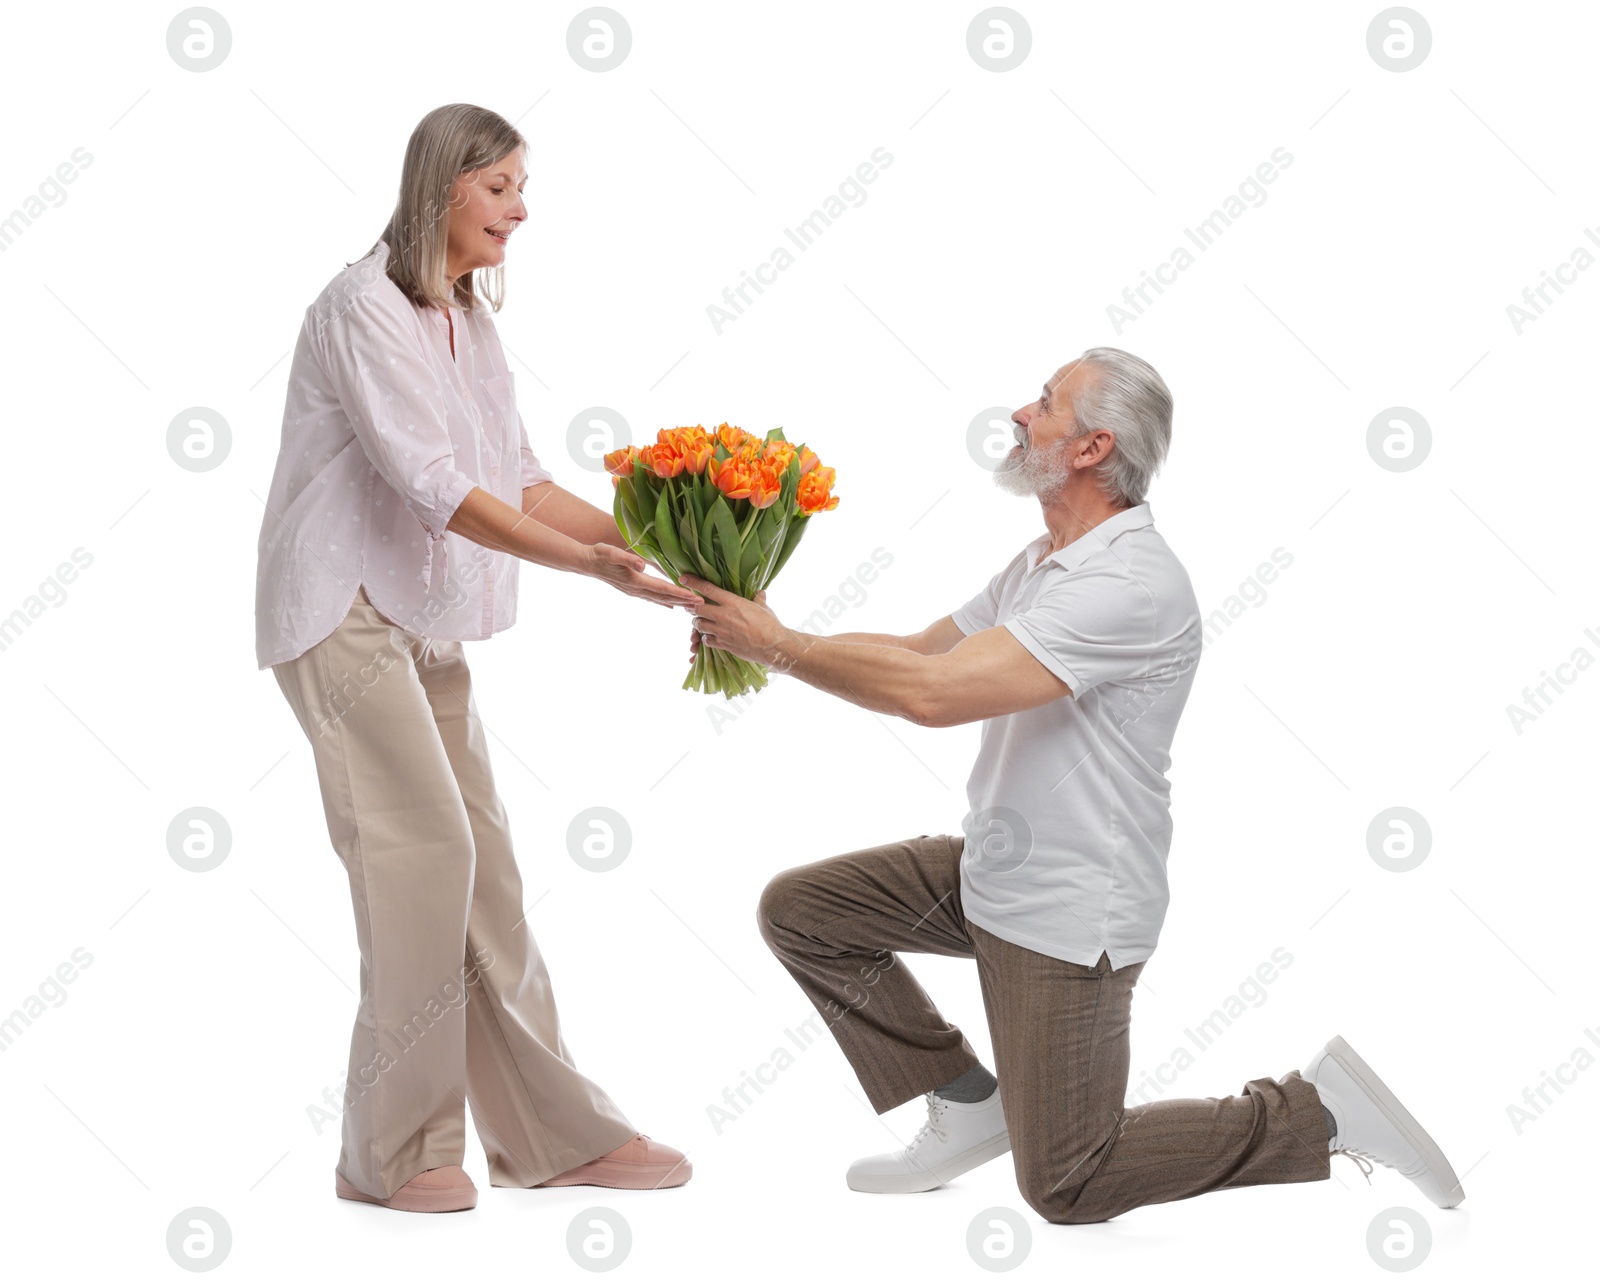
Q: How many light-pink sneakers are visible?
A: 2